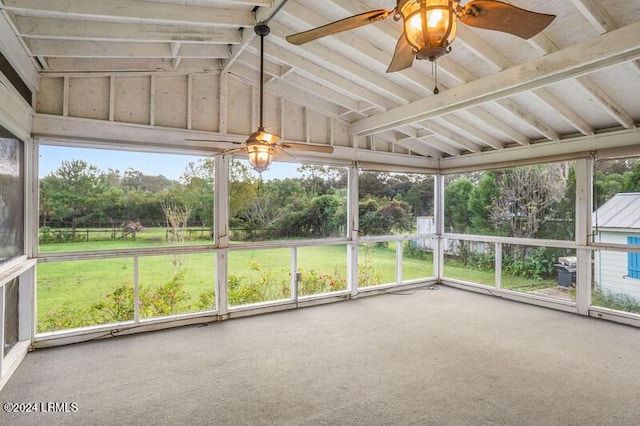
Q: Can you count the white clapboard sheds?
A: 1